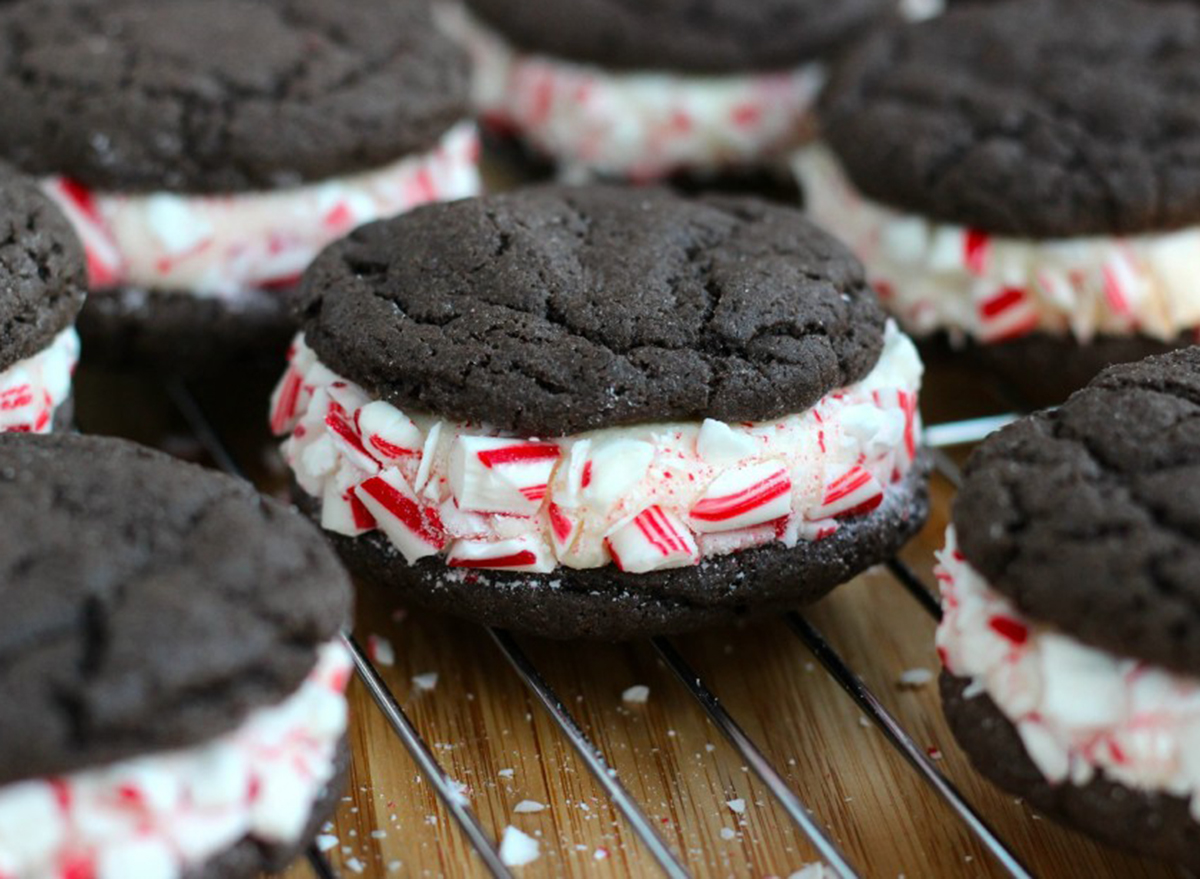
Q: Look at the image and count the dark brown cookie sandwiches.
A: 7